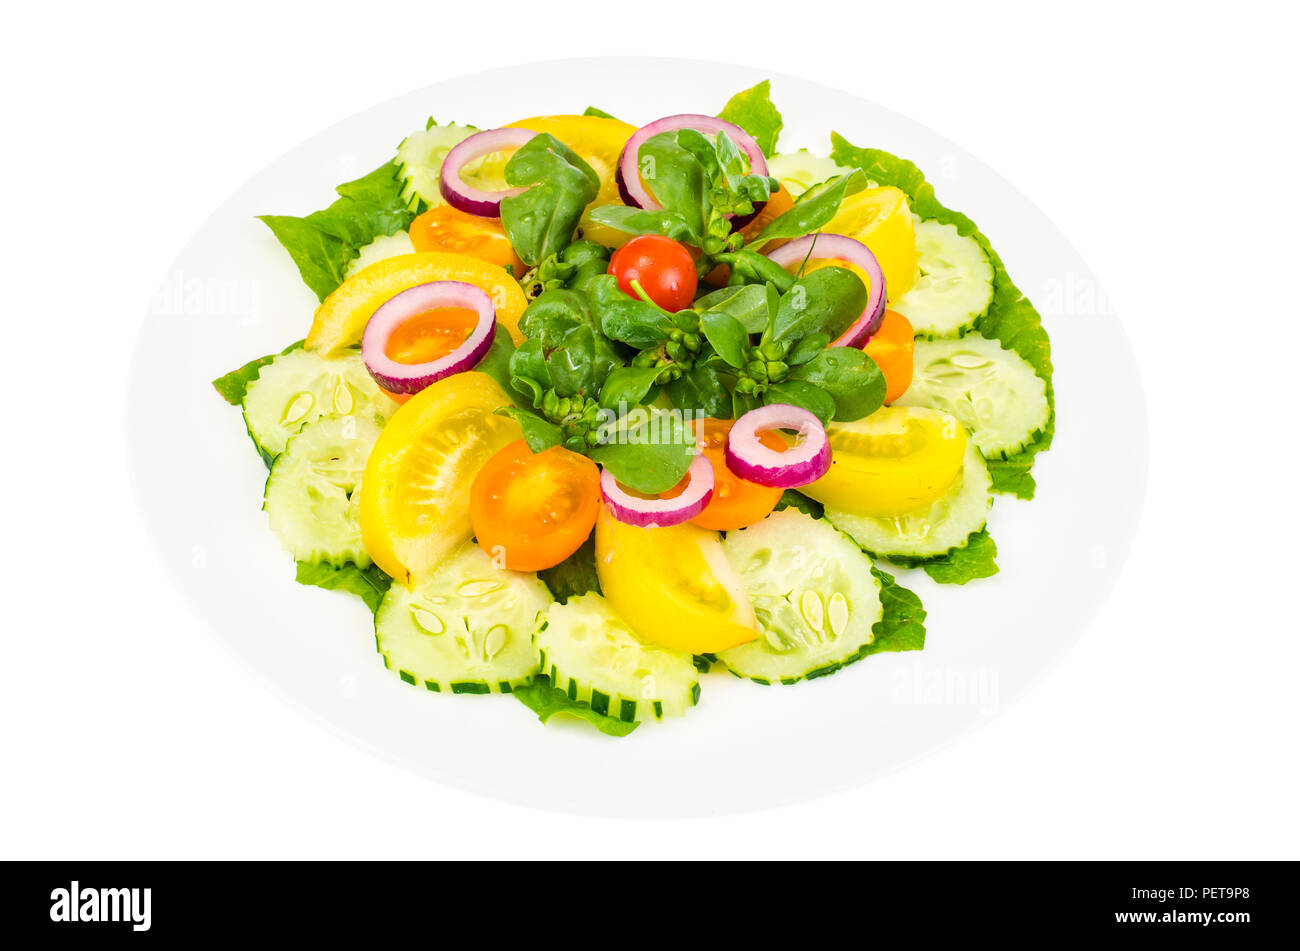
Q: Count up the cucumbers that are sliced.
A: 11